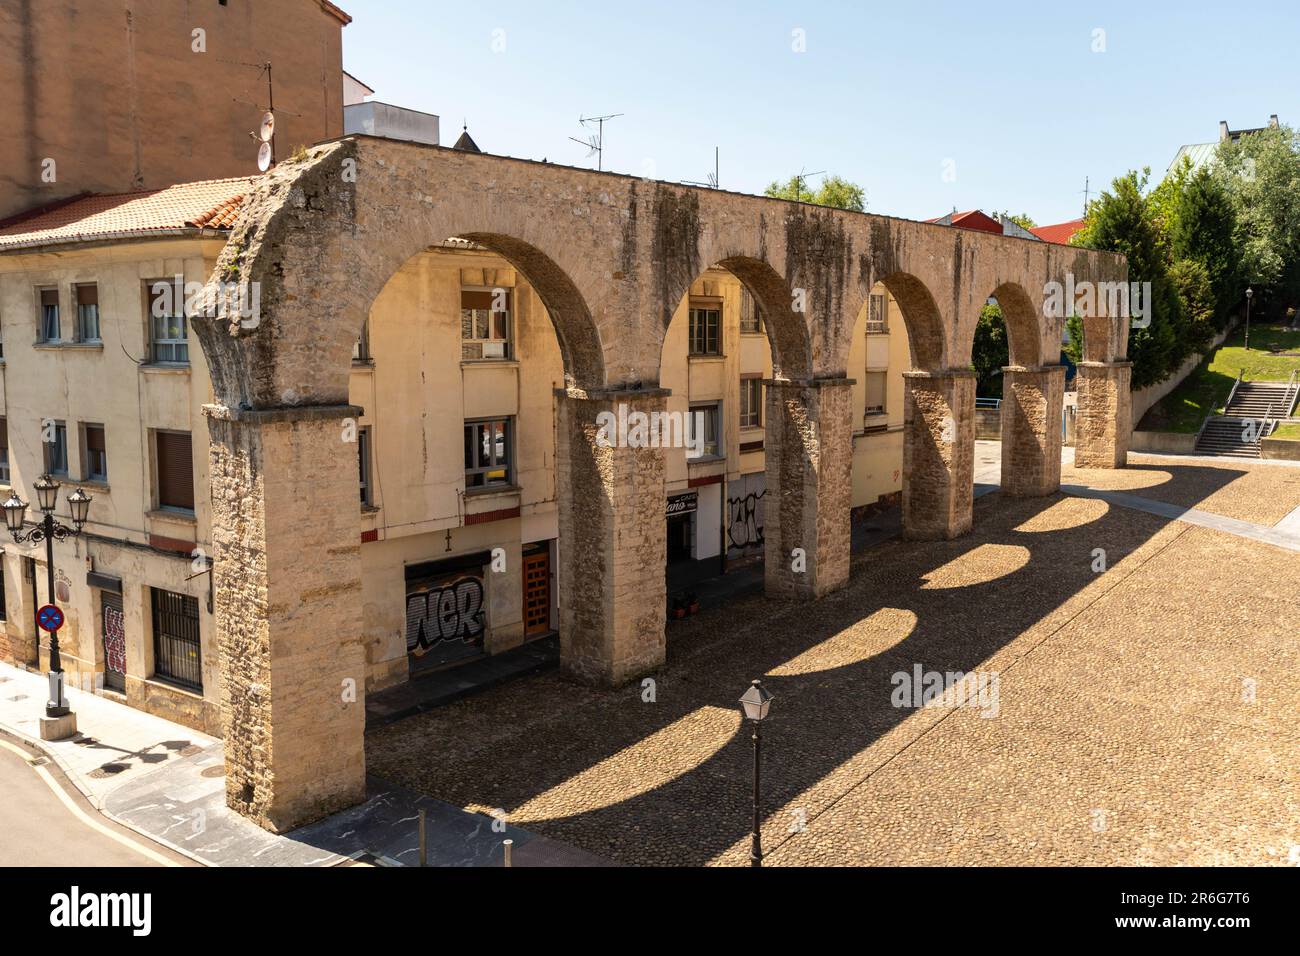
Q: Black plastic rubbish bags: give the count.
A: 0